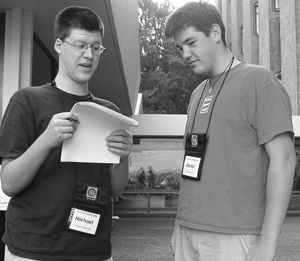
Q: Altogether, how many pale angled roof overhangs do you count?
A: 1